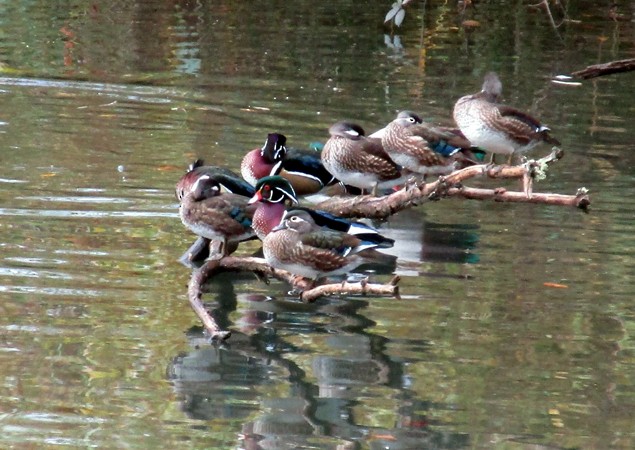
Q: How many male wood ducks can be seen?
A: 3